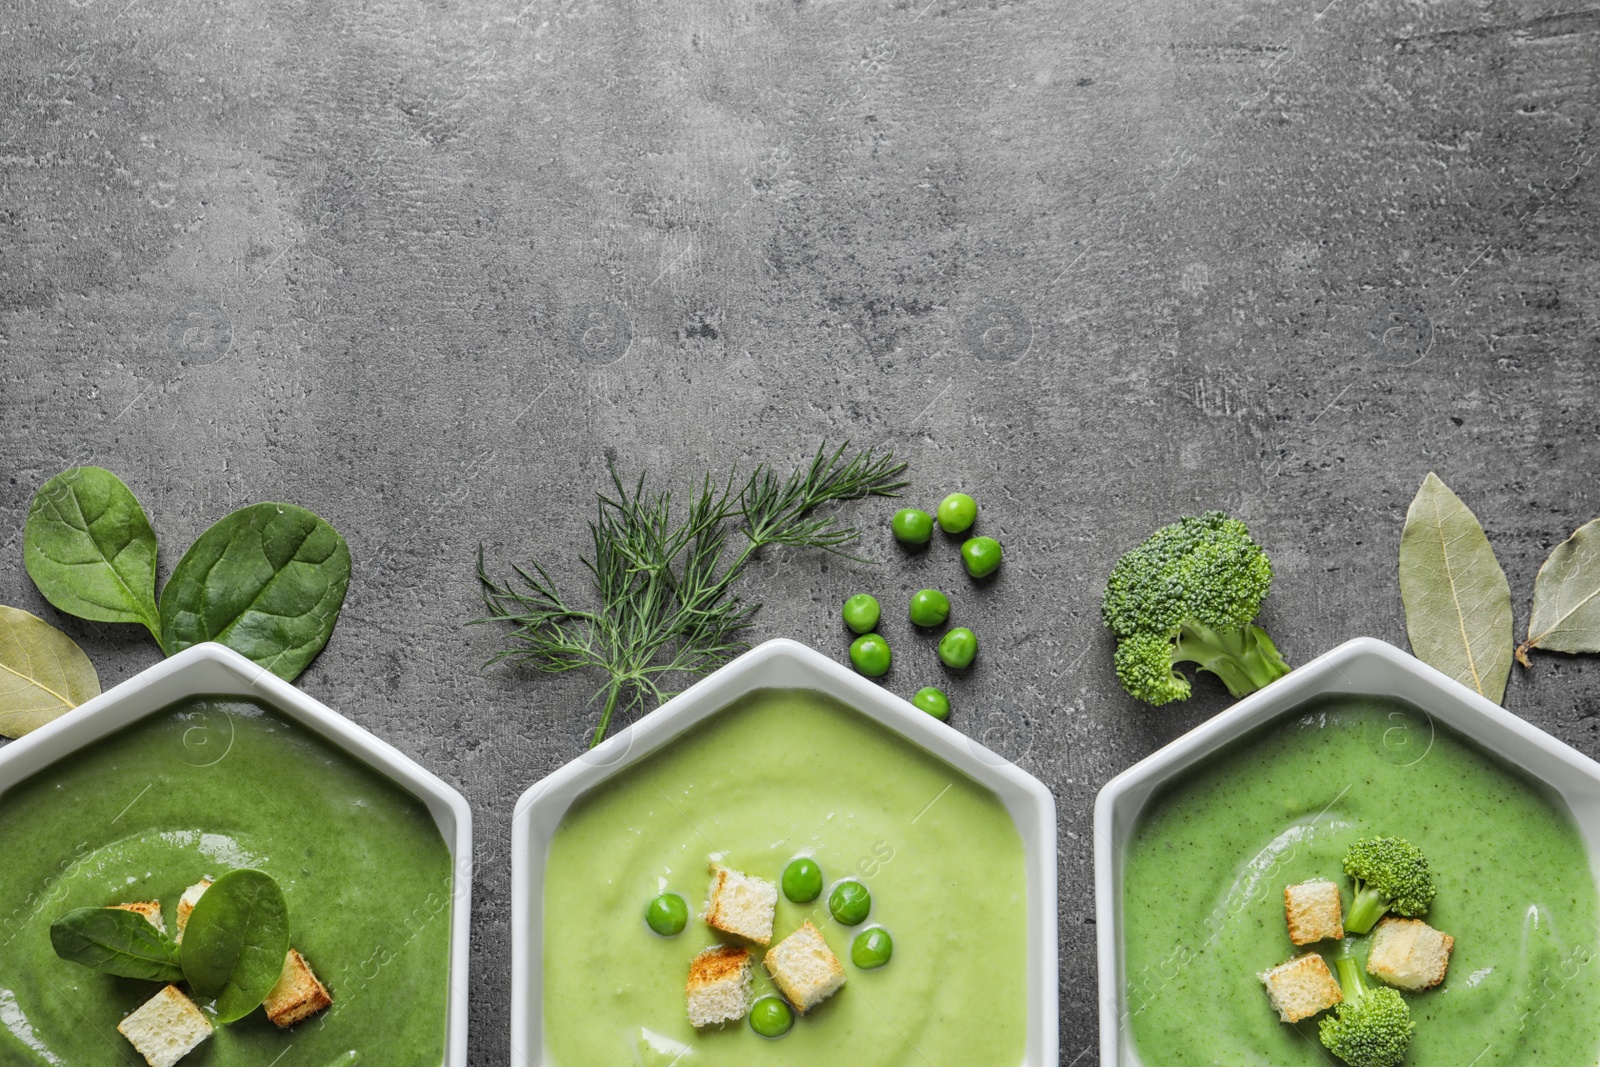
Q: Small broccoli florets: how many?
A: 2